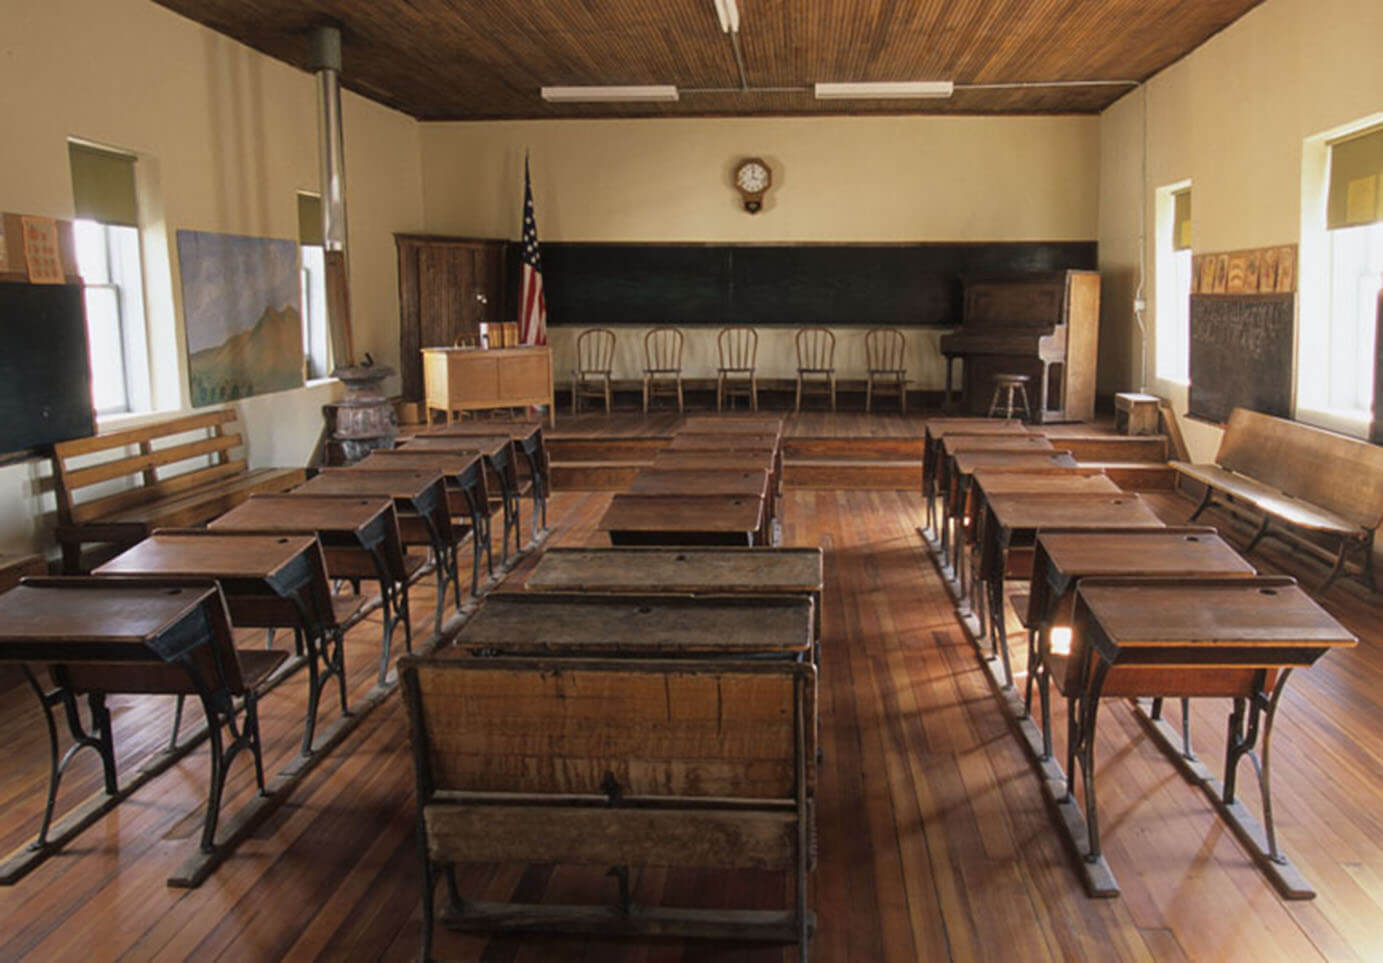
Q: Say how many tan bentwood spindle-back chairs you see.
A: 5